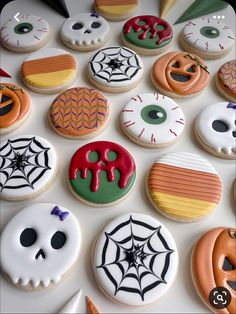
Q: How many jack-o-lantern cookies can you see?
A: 3